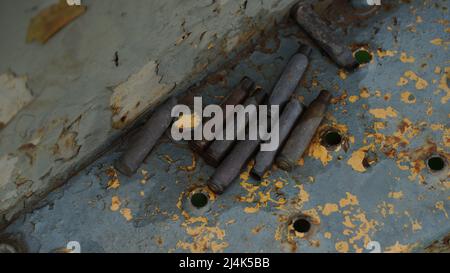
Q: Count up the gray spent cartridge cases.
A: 7